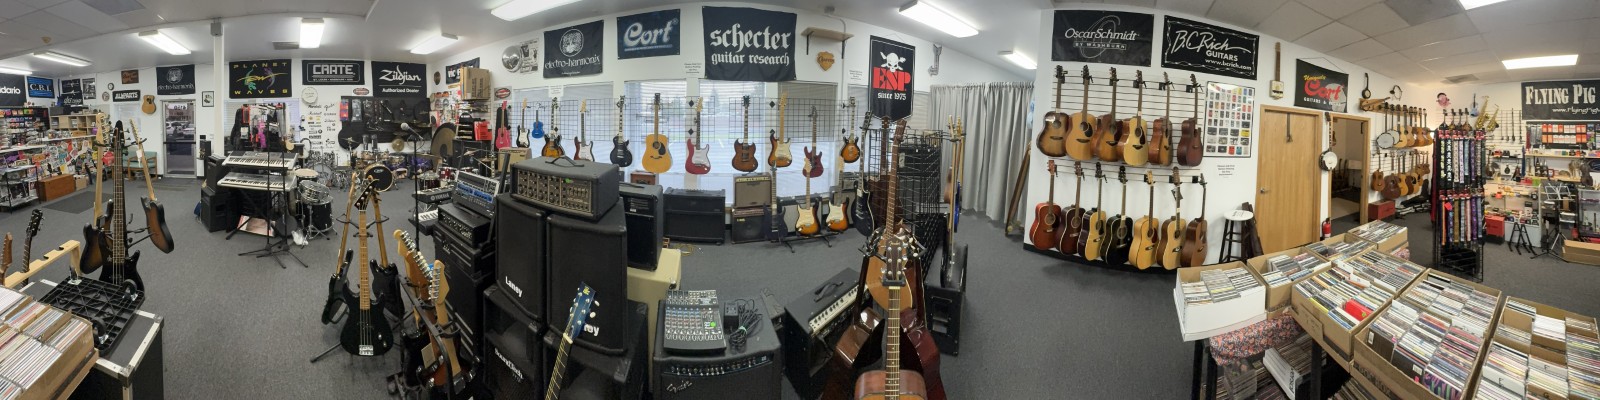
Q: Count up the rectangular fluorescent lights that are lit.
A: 10